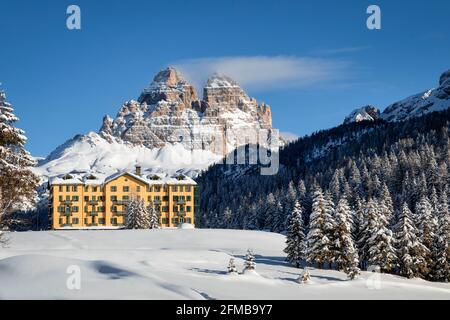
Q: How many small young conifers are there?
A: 3